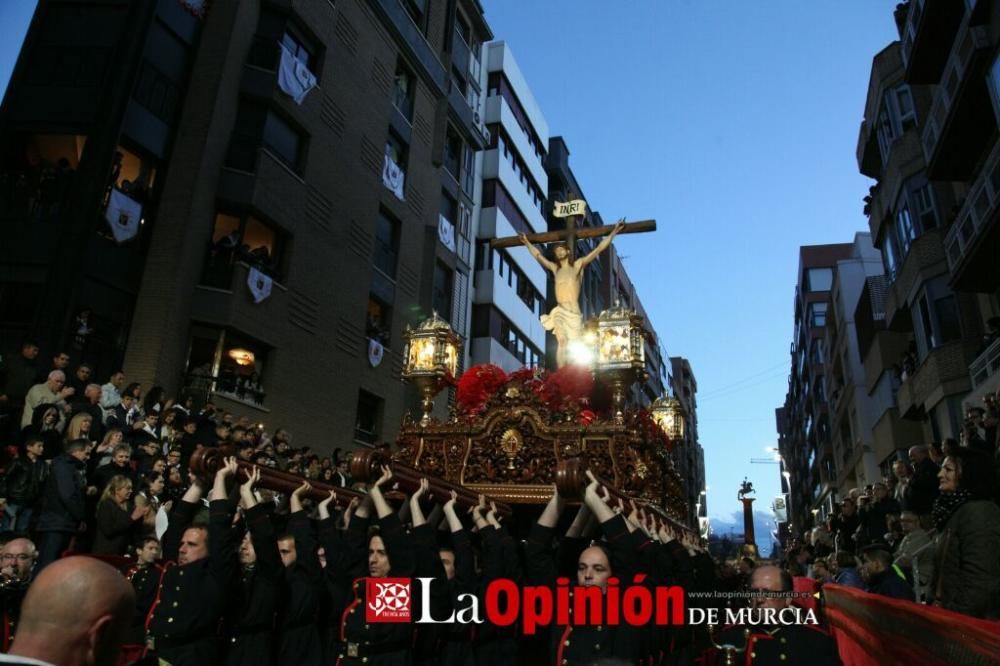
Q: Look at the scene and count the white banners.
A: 6